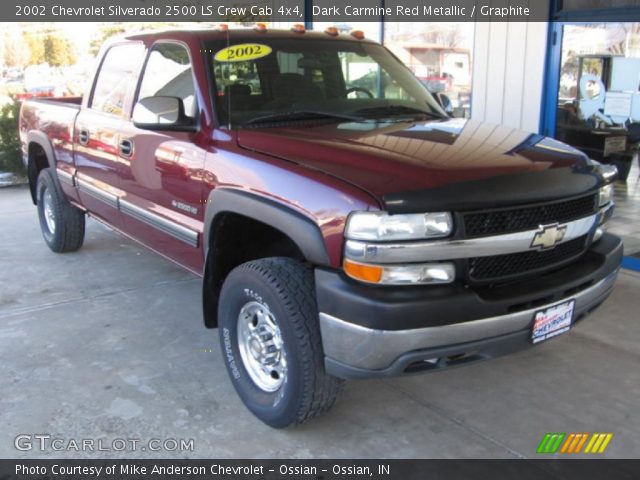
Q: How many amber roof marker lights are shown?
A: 5